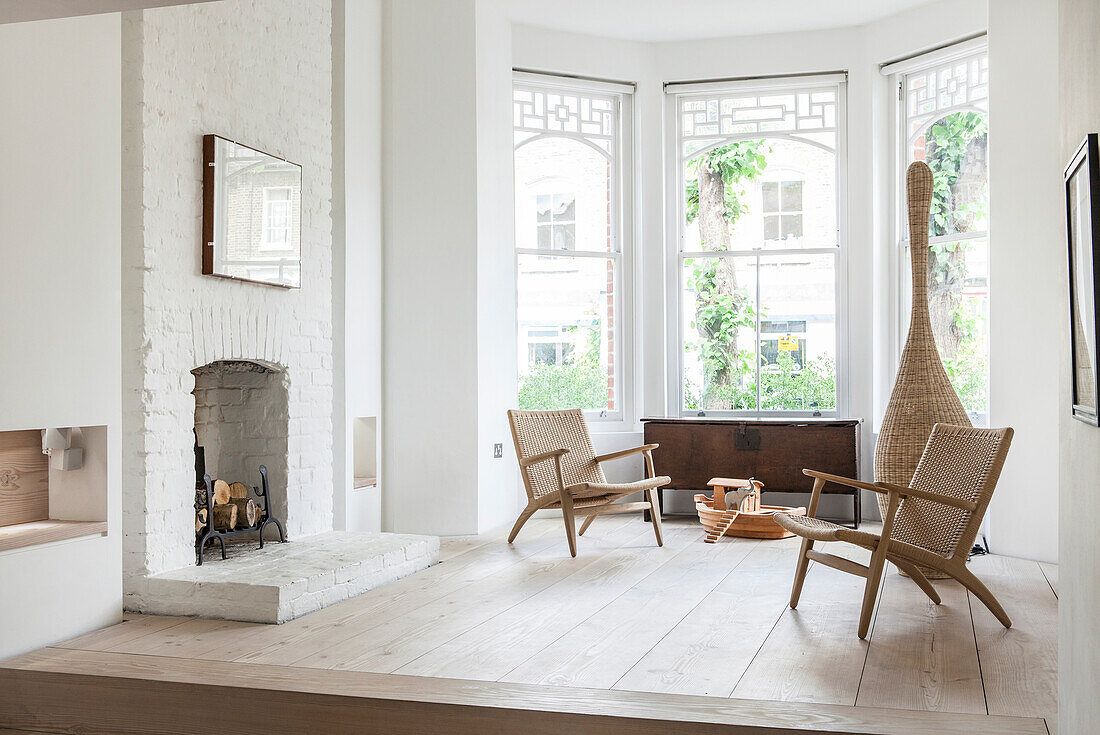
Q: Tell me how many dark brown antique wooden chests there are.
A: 1